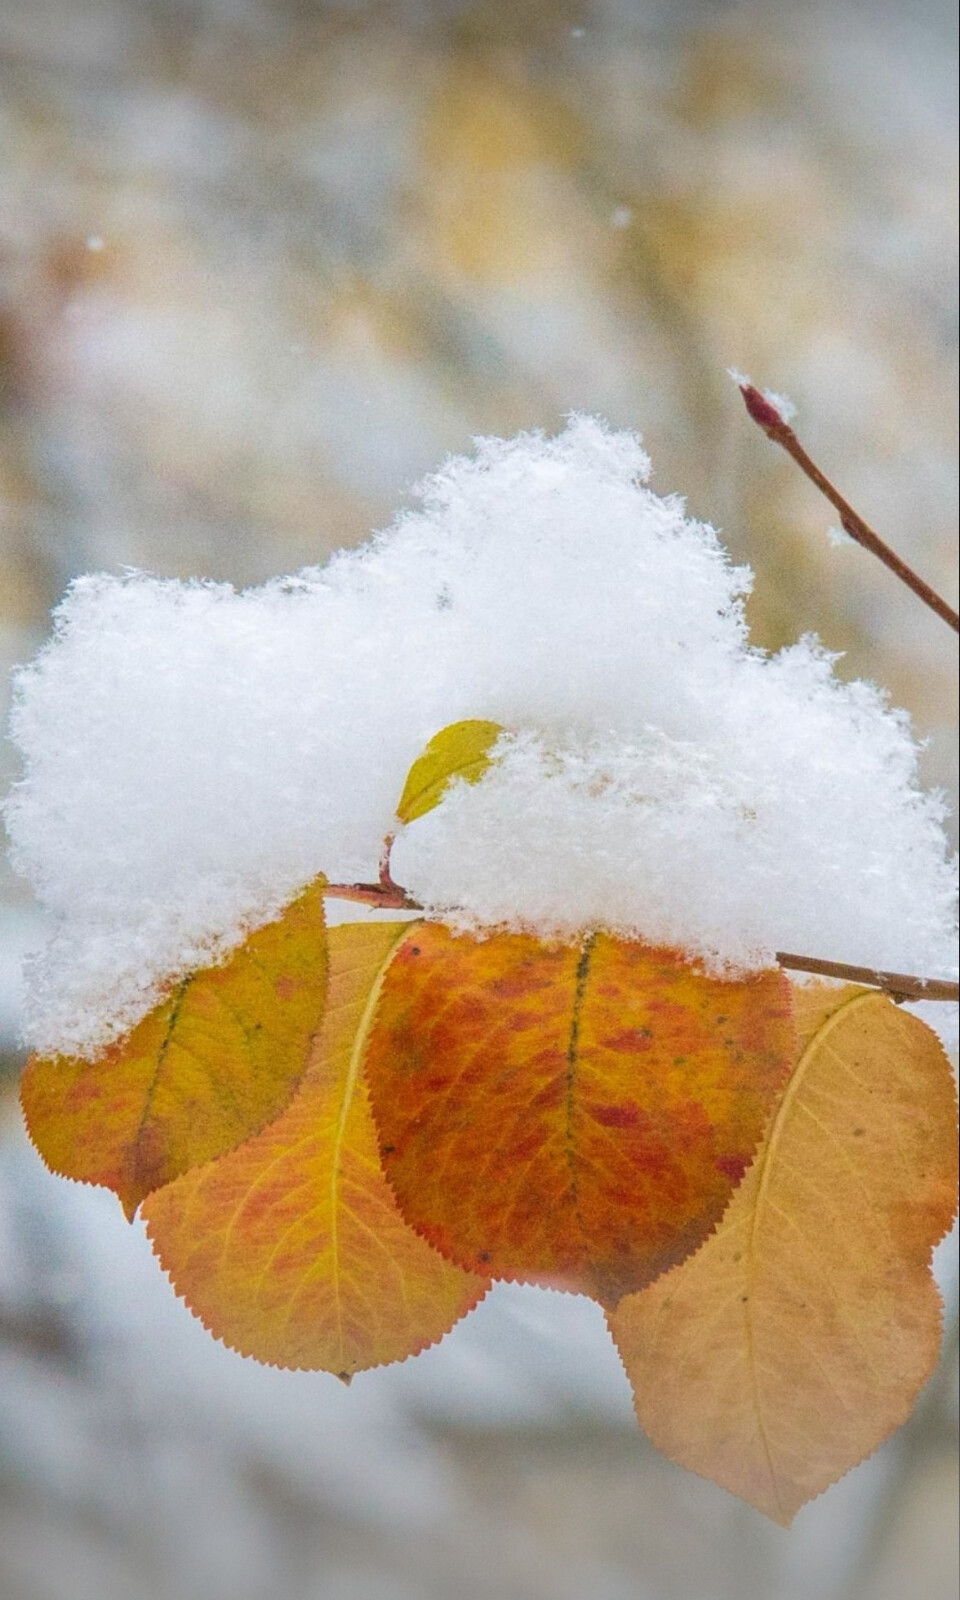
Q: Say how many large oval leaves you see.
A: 4